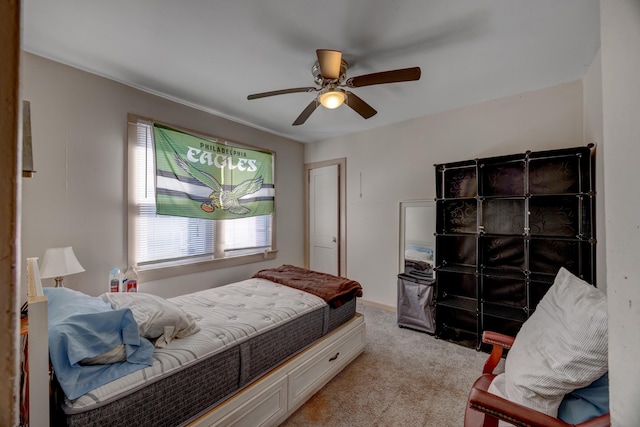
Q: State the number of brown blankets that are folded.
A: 1